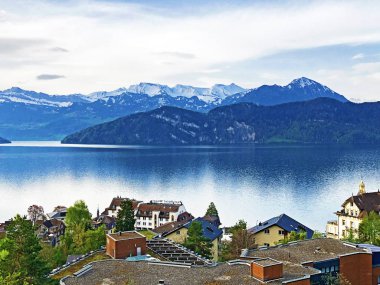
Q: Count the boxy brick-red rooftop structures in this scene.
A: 2